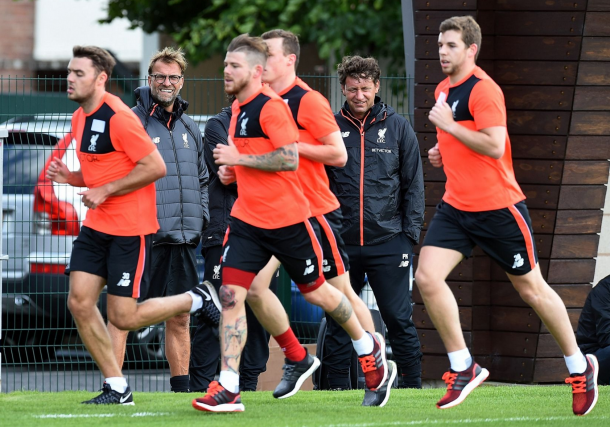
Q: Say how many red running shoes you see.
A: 4